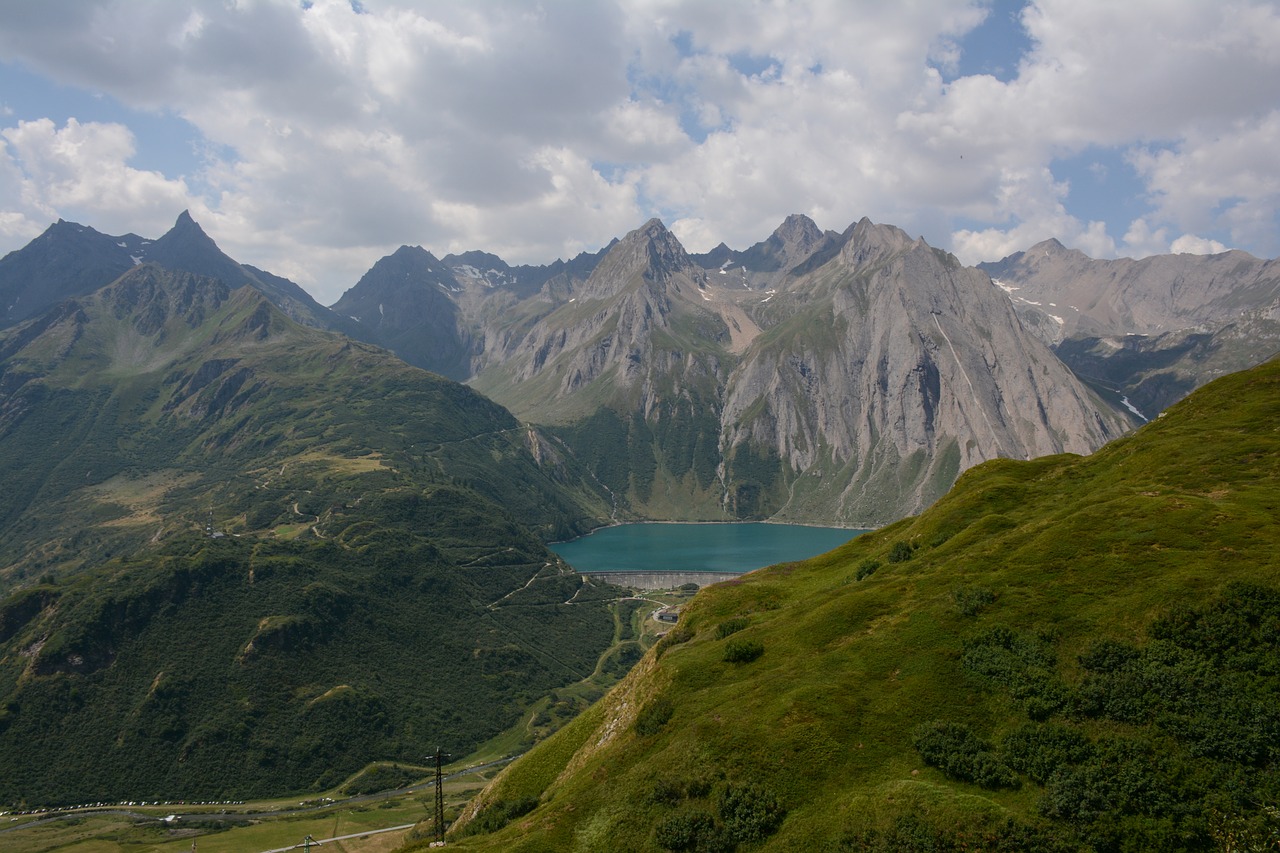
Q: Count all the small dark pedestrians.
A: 0